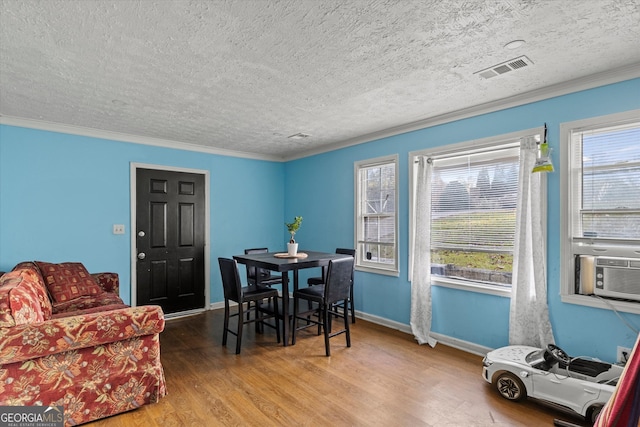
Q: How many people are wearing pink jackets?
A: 0